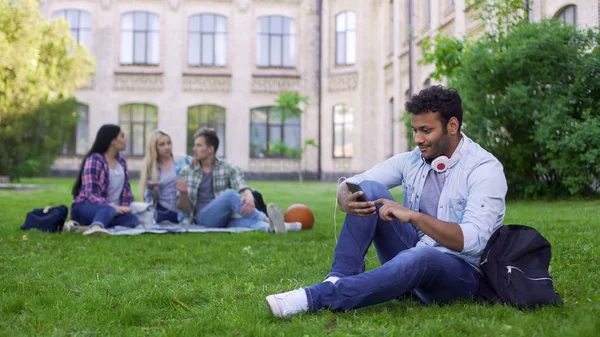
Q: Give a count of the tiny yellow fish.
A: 0